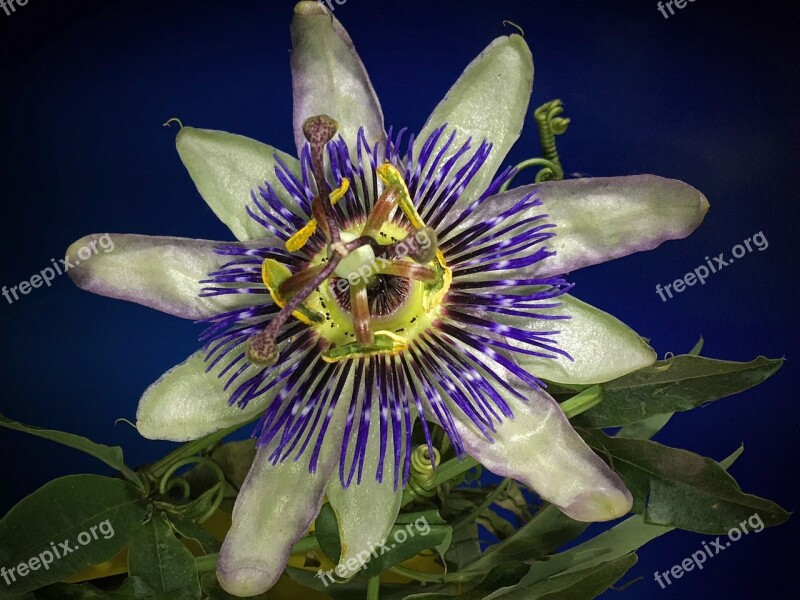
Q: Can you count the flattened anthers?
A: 5